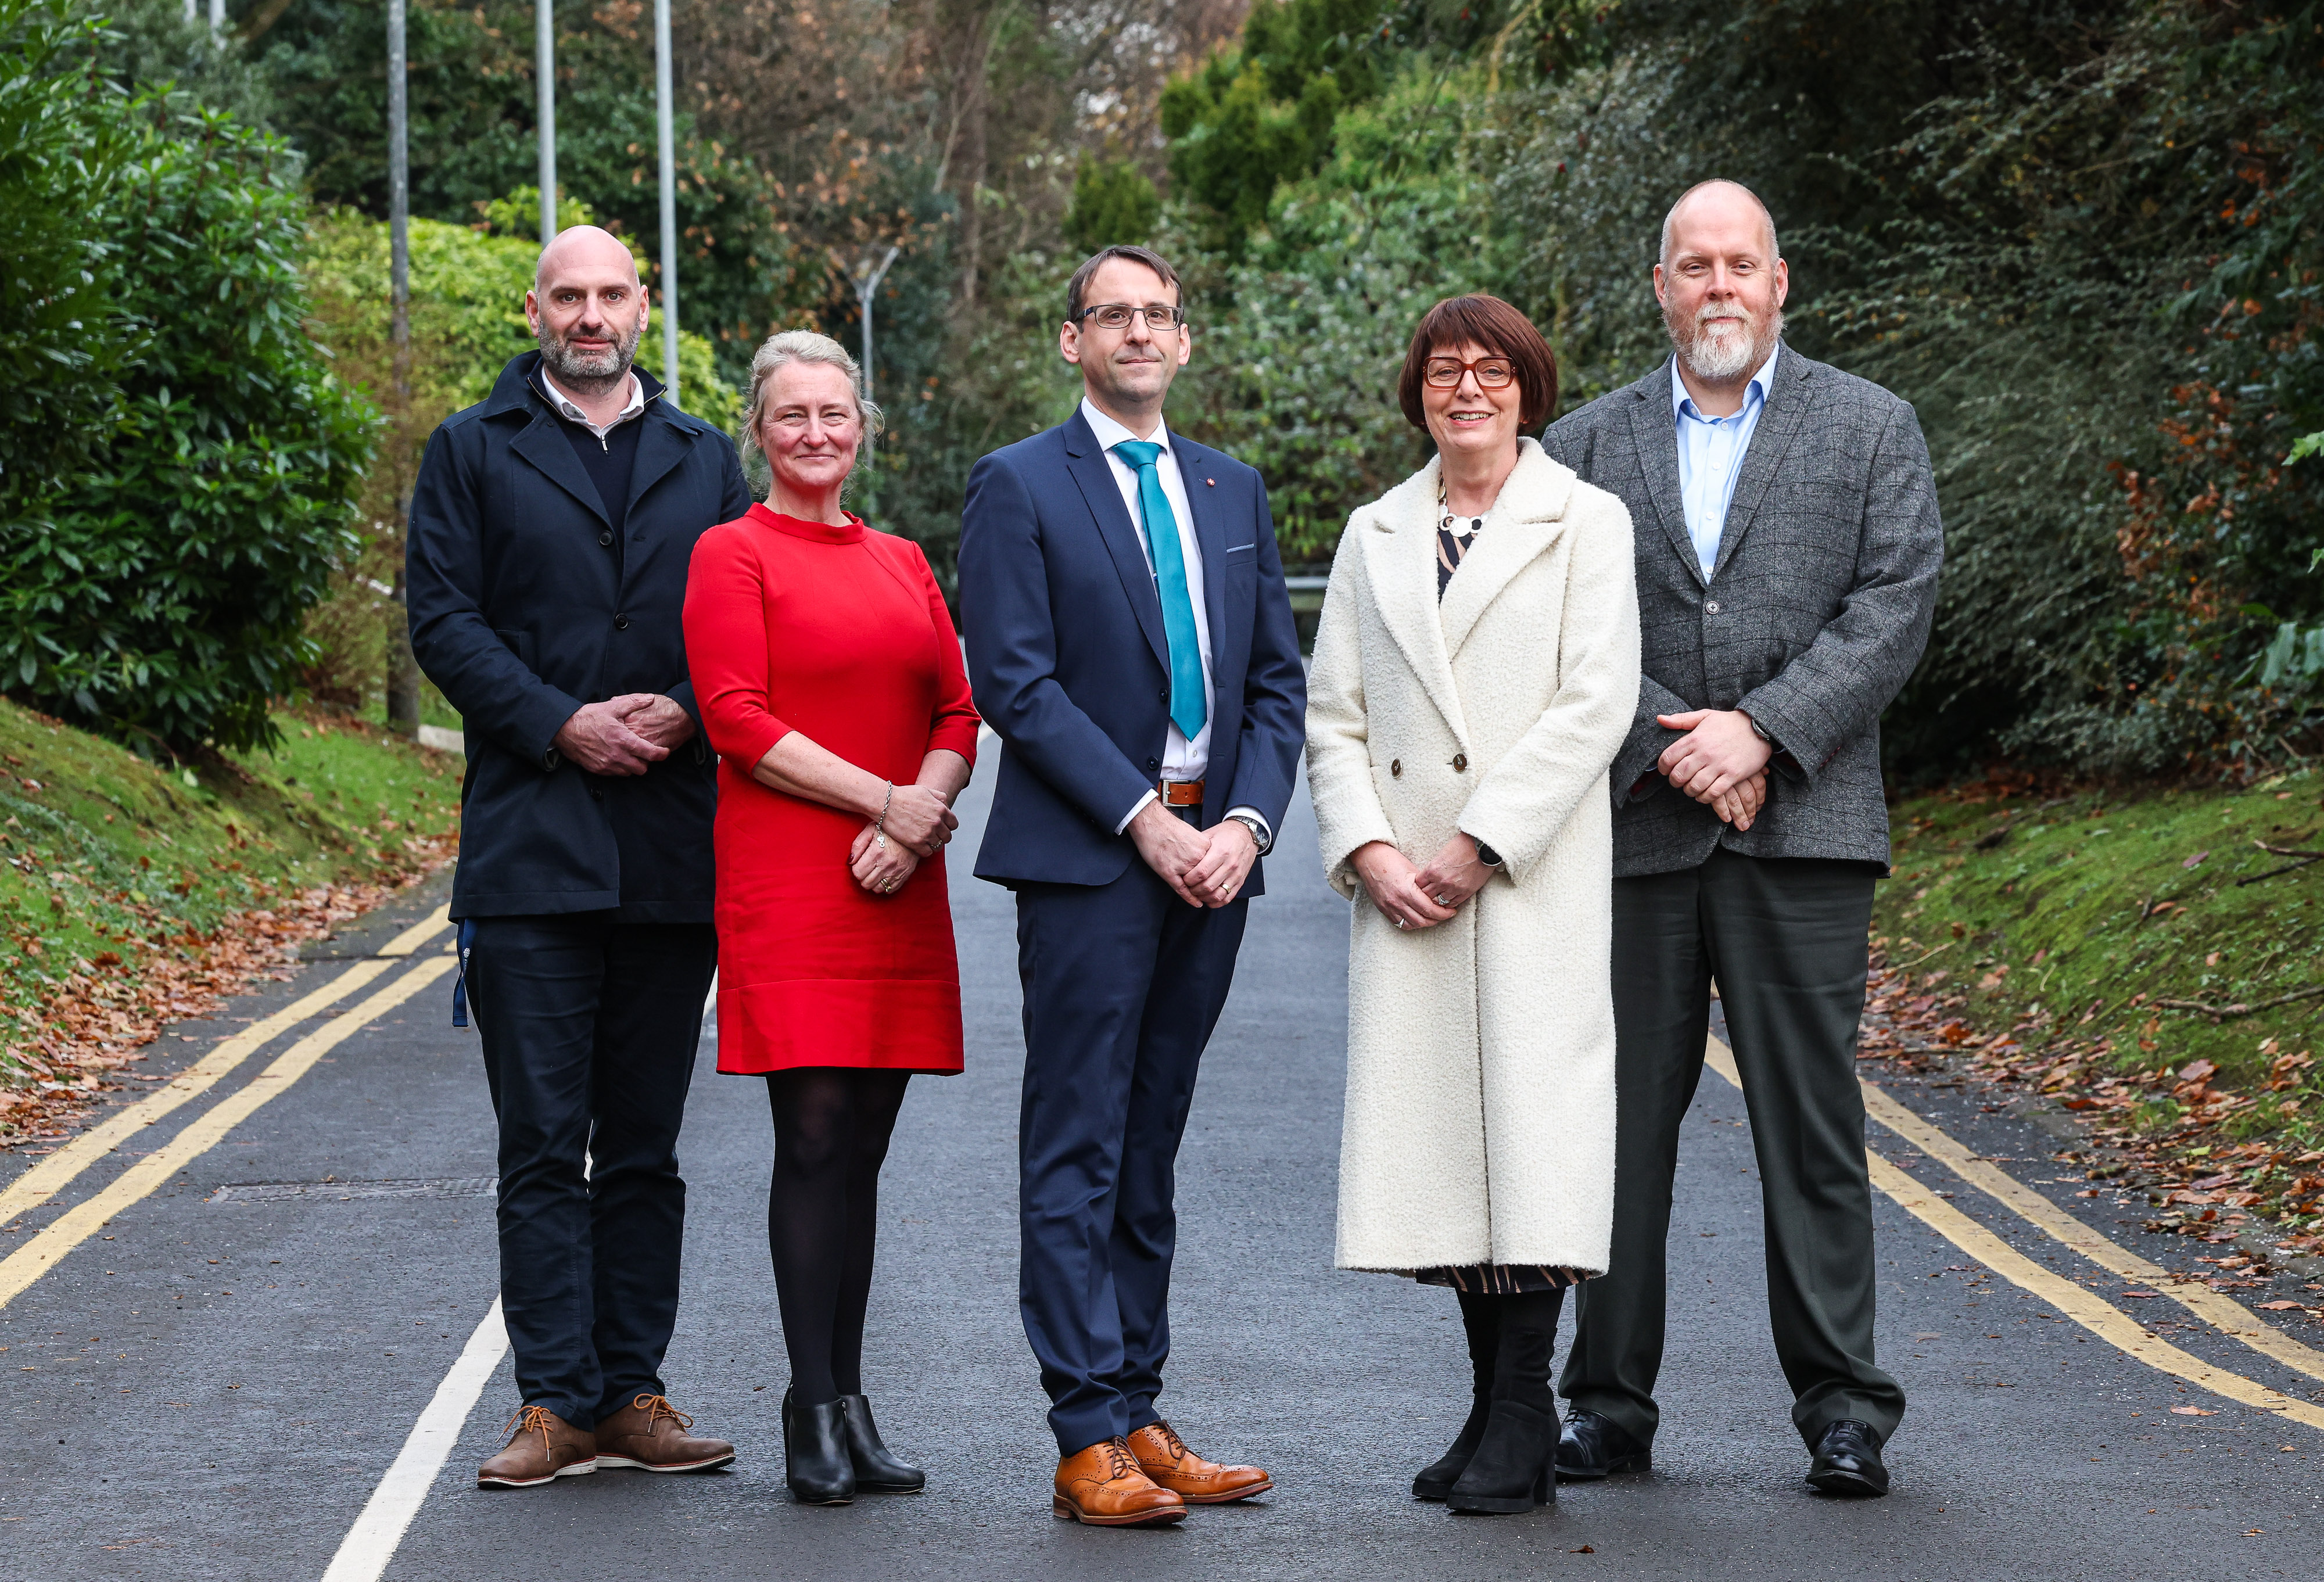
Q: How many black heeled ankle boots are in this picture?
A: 2